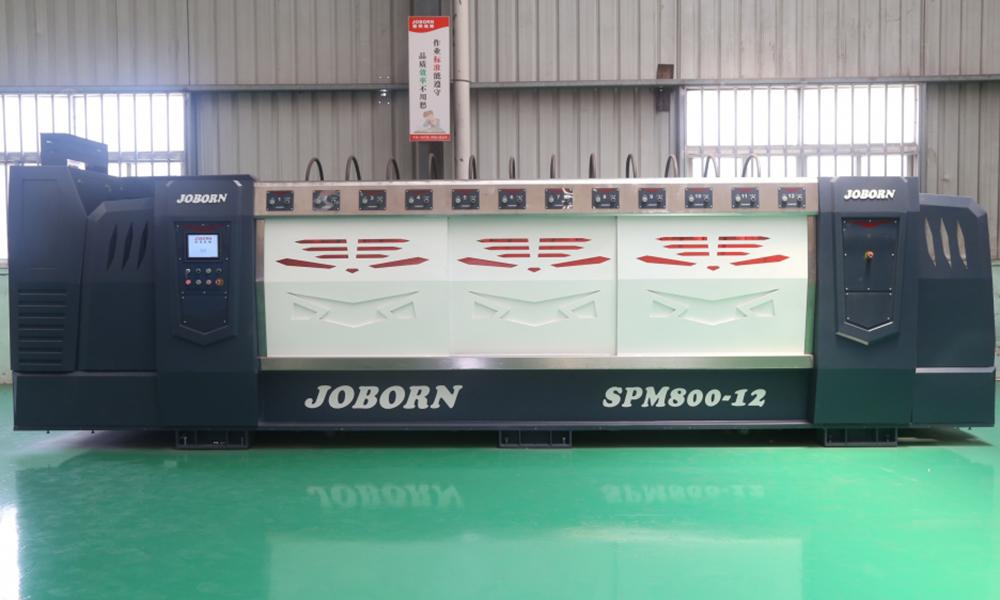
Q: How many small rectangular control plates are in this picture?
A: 12